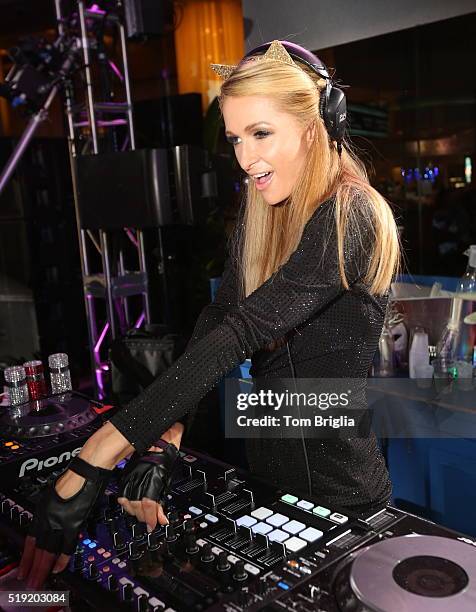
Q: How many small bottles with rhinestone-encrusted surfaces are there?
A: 3